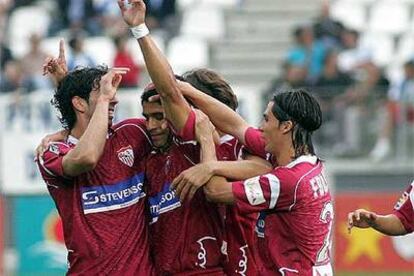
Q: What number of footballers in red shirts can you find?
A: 5